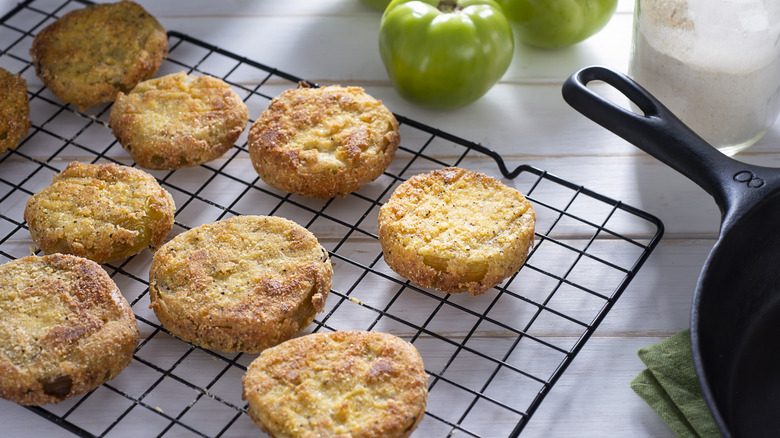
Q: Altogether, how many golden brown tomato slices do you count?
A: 9